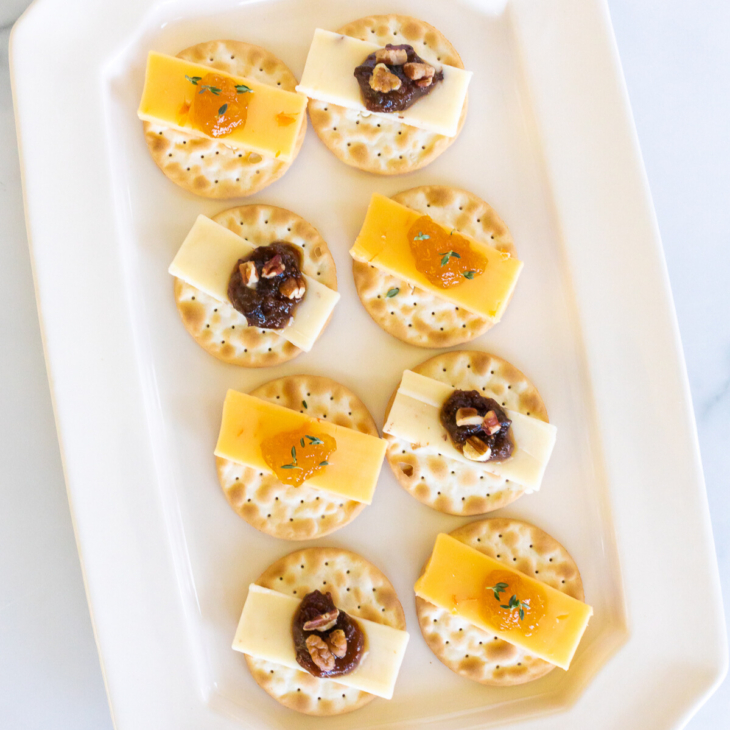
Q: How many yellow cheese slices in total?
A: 4